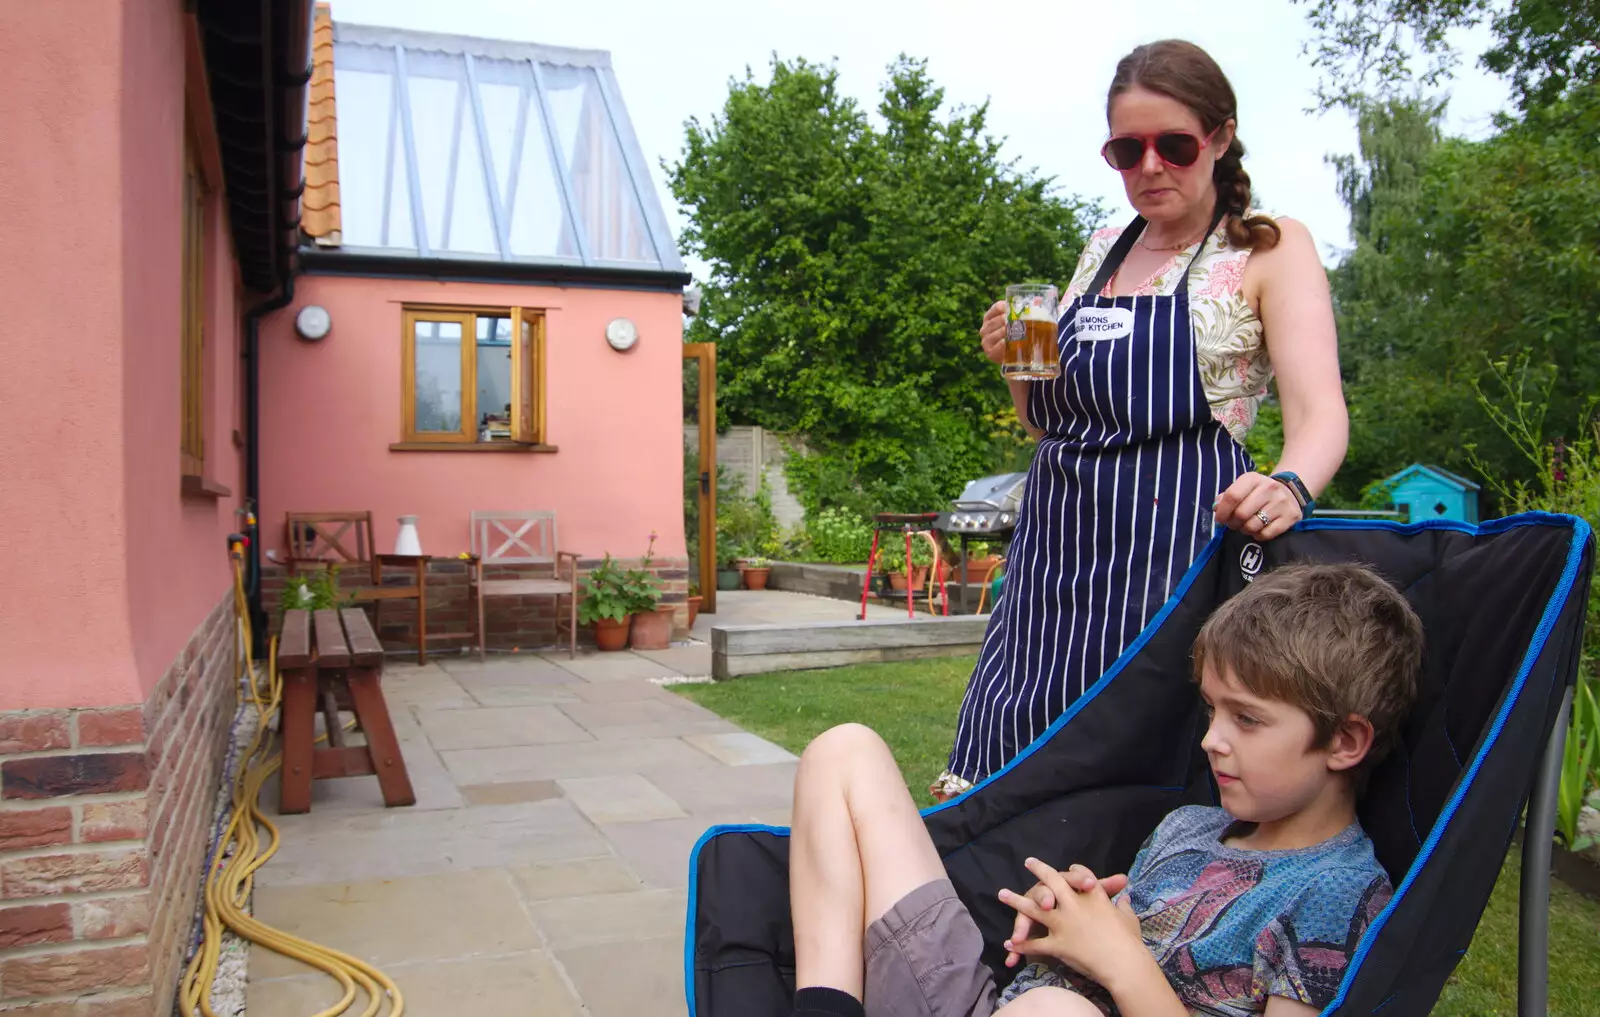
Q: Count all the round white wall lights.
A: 2